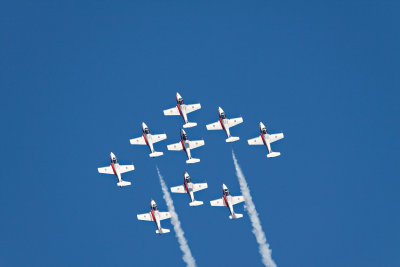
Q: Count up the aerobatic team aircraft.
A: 9